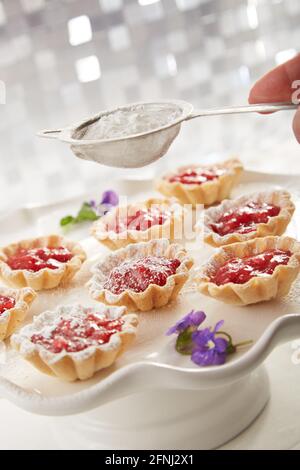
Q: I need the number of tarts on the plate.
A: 8